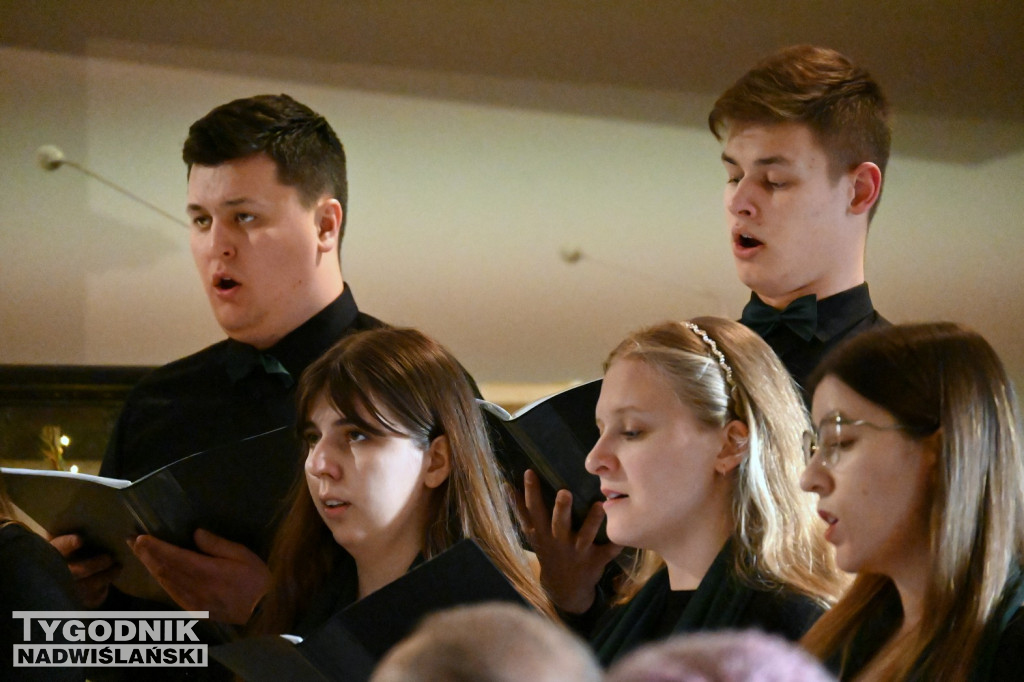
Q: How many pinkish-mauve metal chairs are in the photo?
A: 0